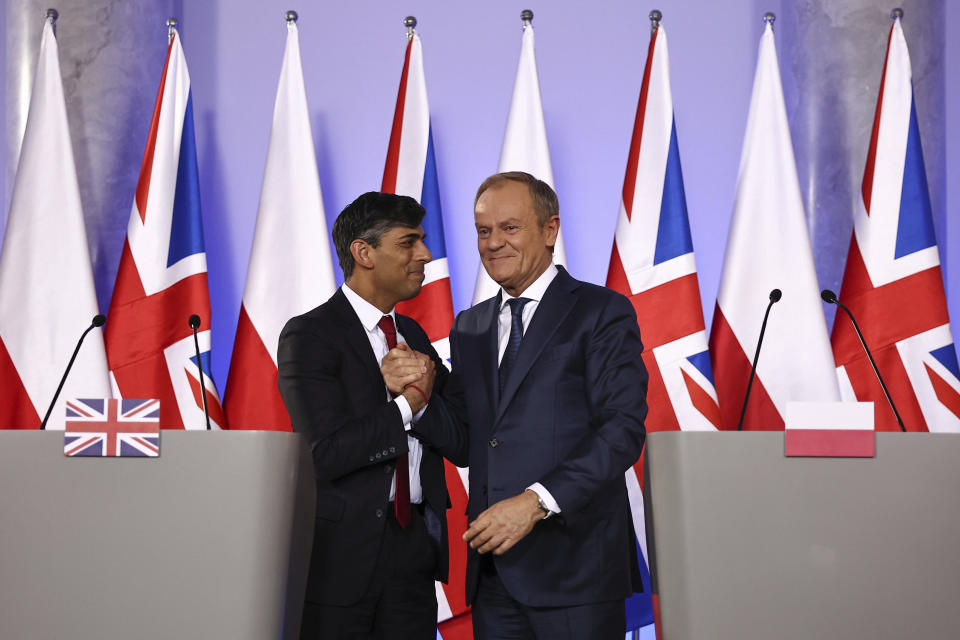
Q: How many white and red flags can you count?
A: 5